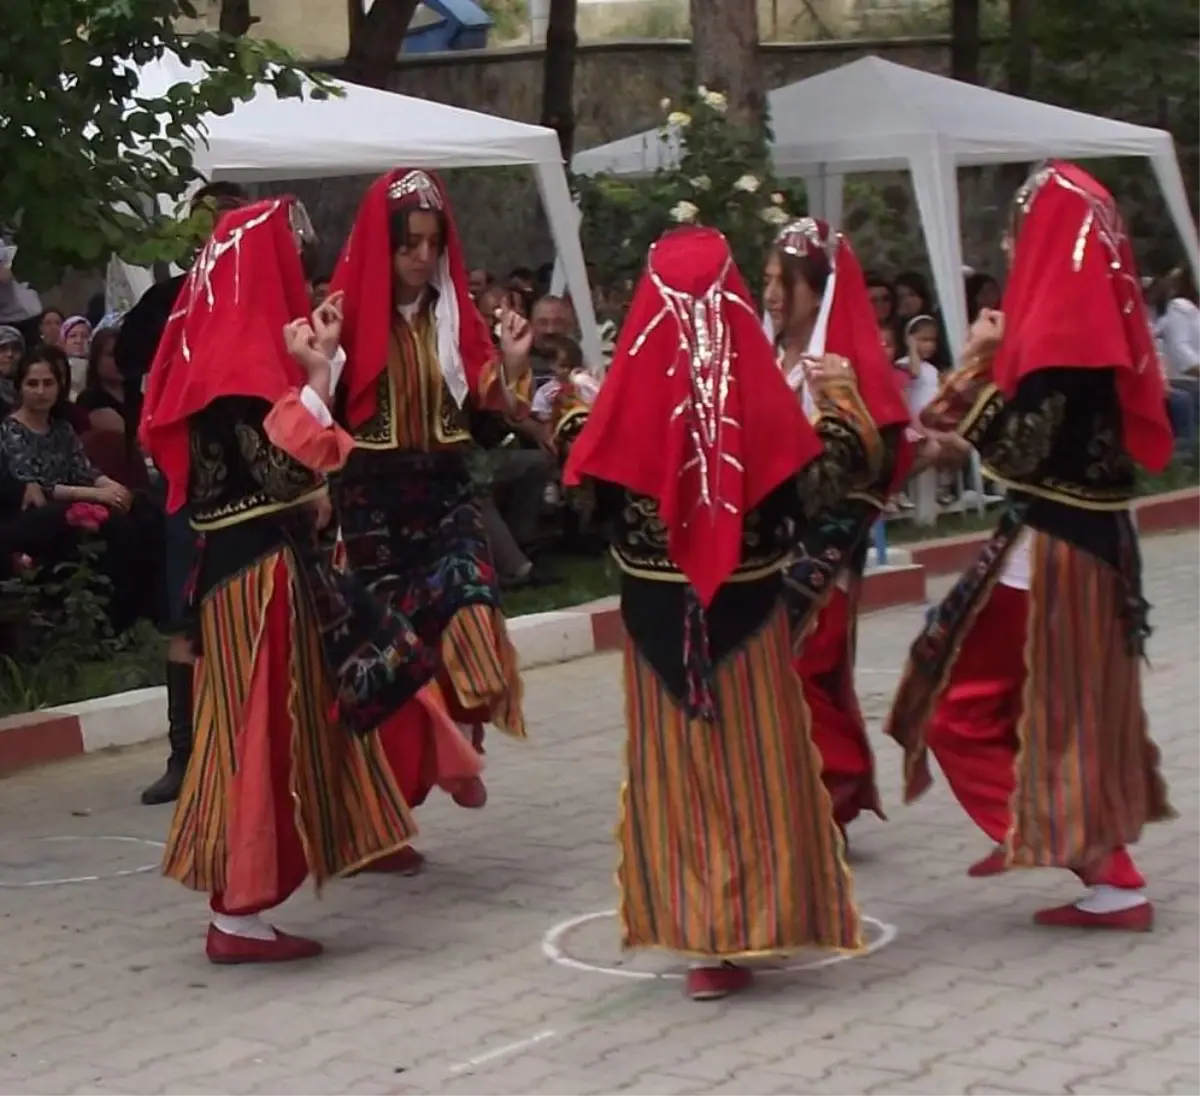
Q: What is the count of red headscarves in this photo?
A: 5